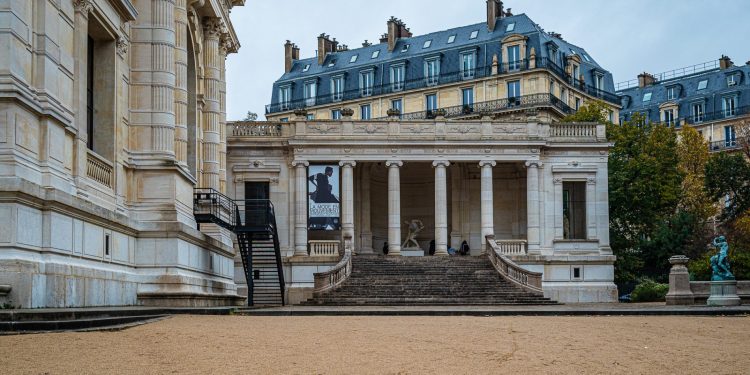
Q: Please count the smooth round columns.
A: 6